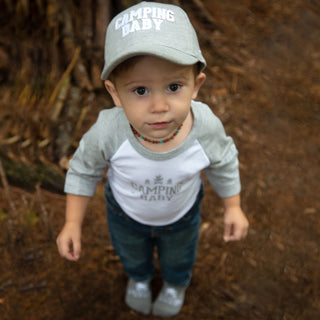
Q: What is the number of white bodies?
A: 1